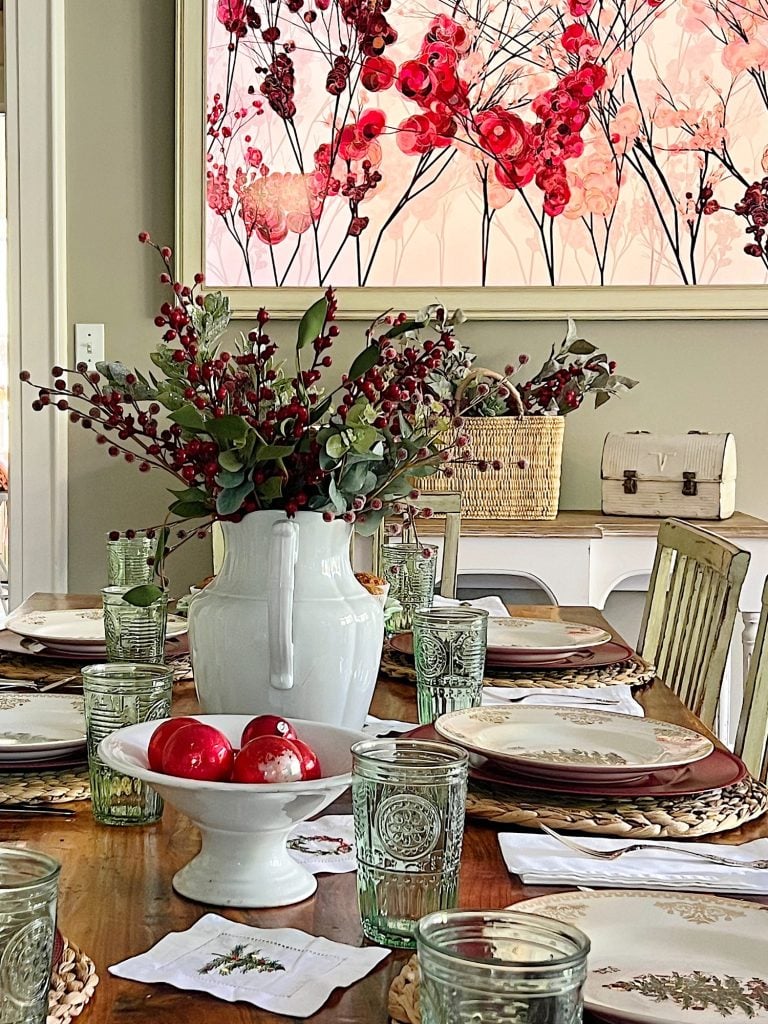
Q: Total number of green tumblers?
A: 8